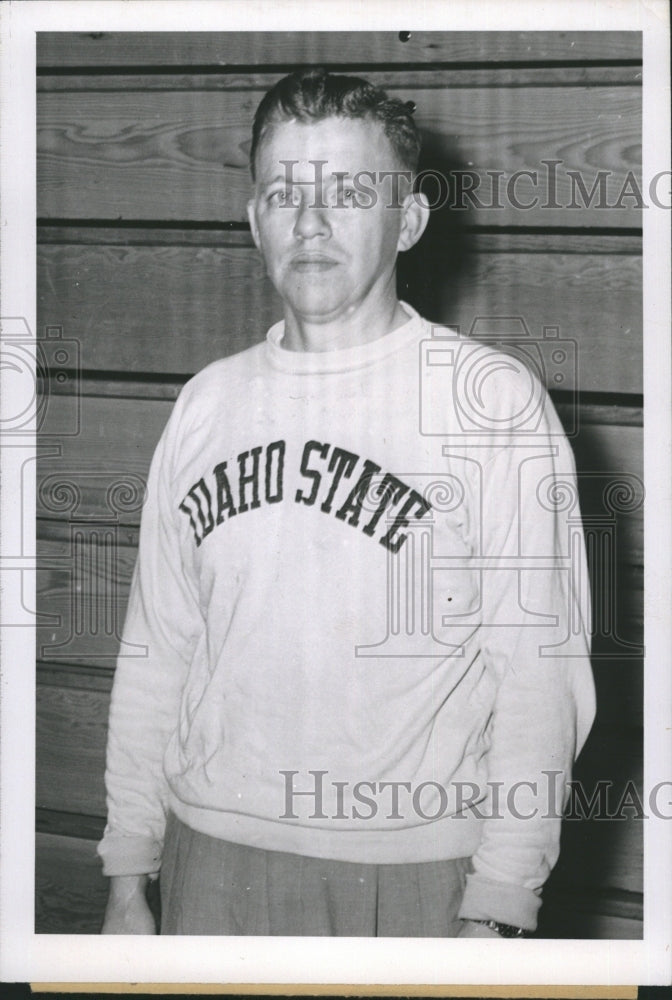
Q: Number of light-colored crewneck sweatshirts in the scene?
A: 1